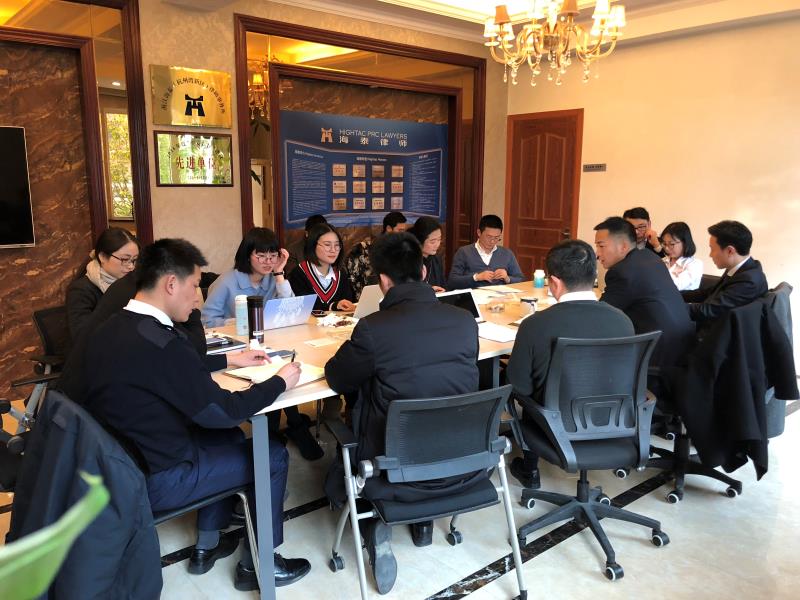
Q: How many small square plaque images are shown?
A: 12